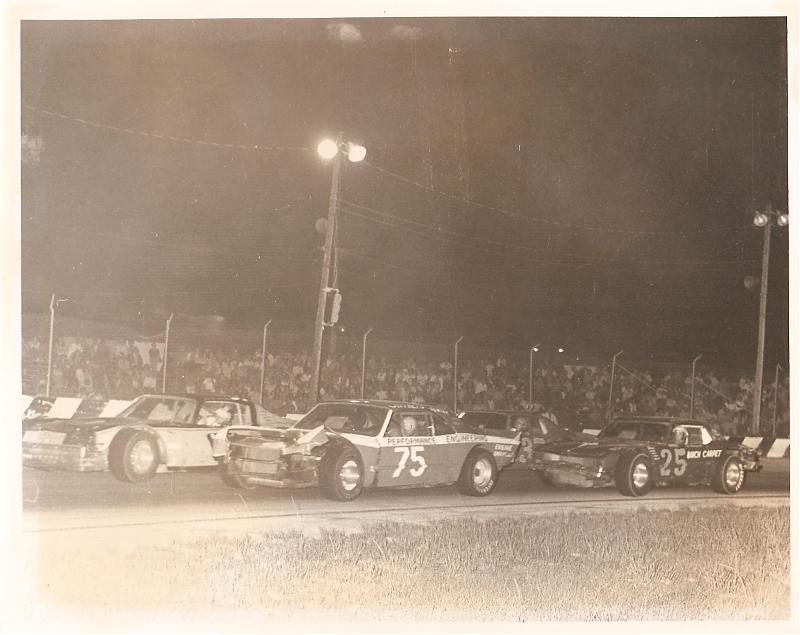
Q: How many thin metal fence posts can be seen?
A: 9